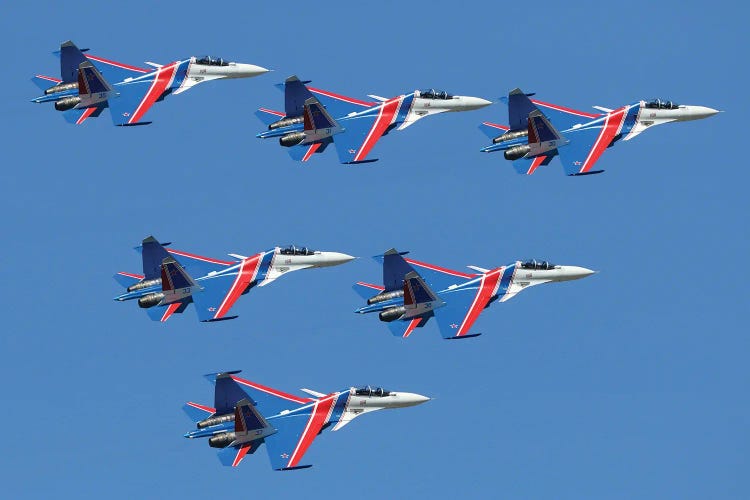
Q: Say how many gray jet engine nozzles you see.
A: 12